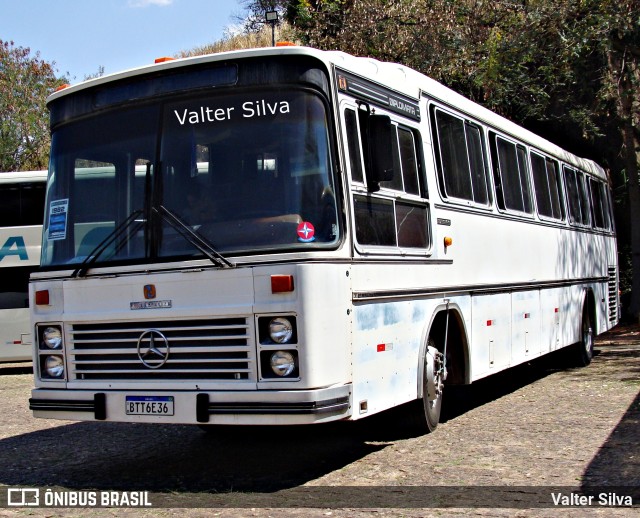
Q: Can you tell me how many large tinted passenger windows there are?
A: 5